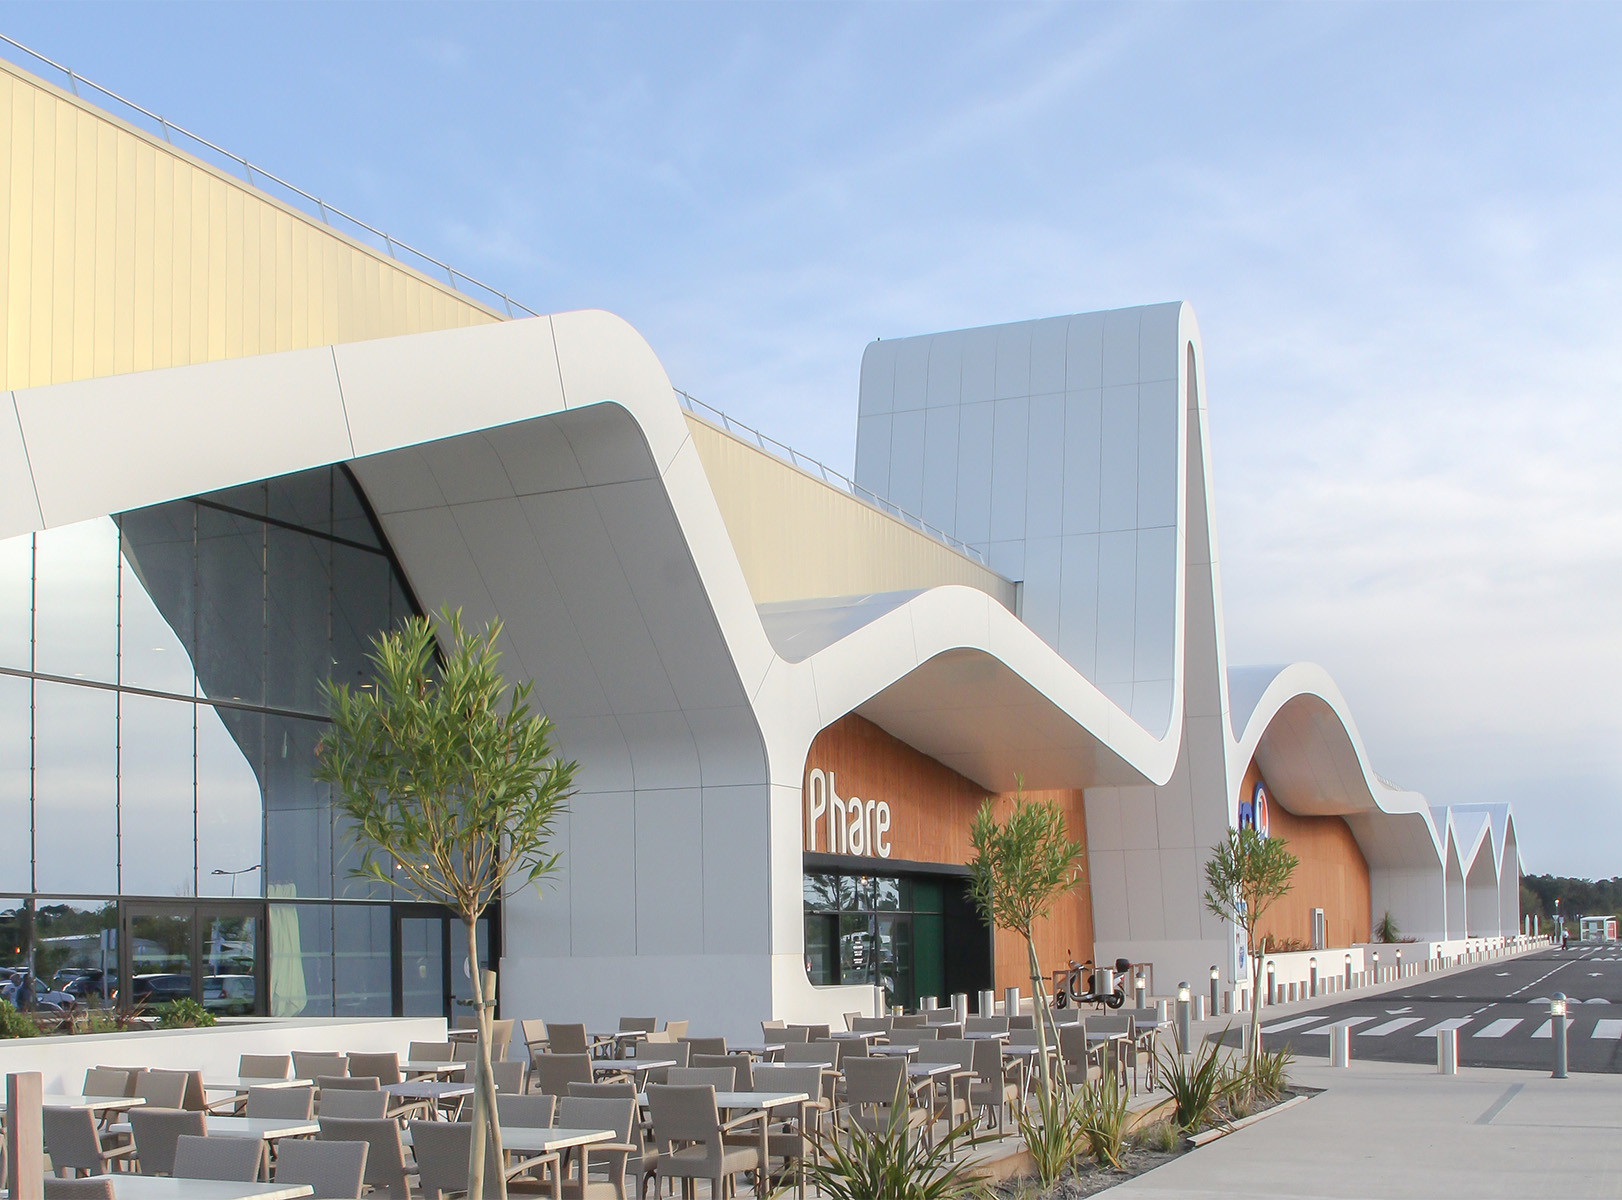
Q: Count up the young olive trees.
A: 3